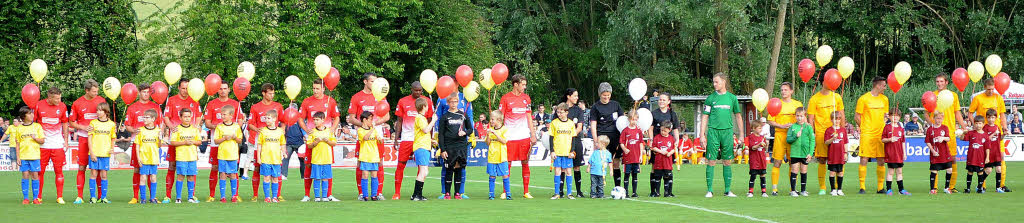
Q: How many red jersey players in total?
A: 10